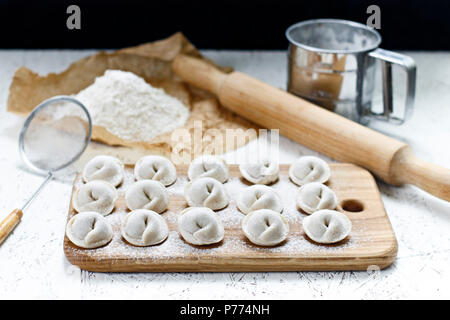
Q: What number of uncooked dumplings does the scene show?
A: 15